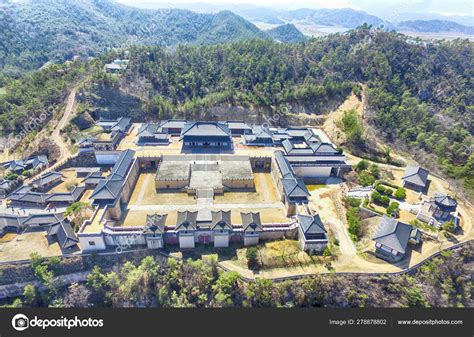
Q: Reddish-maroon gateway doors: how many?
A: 3